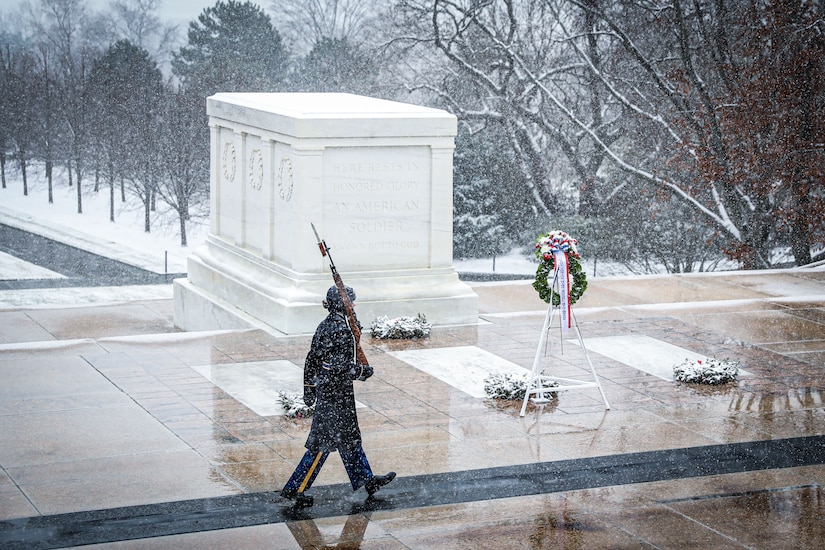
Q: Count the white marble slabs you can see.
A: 3